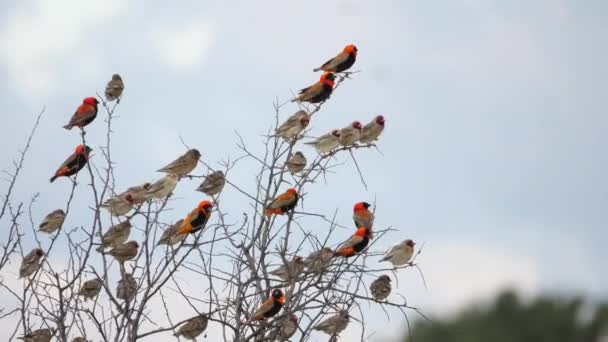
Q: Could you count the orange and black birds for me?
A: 9